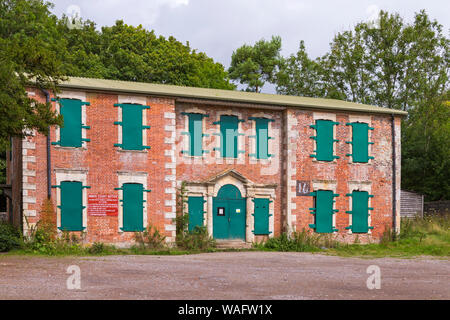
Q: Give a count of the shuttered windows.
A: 13